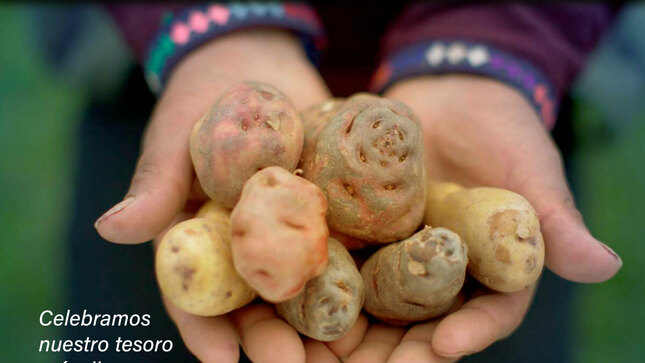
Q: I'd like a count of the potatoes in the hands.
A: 7